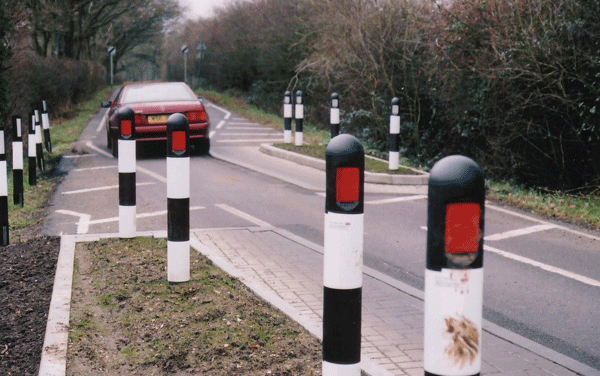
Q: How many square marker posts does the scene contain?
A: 5